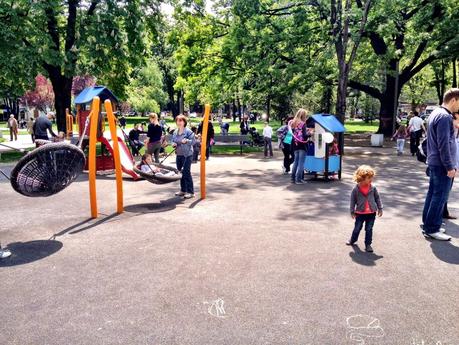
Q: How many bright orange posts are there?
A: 3